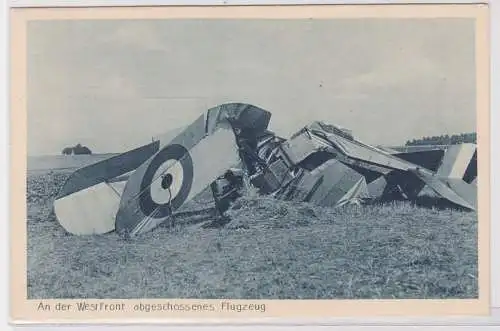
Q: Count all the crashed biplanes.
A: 1